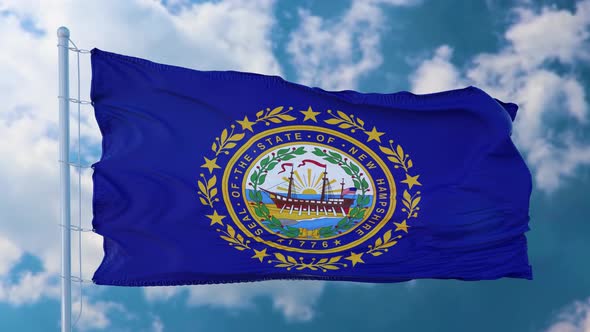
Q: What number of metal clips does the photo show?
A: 5